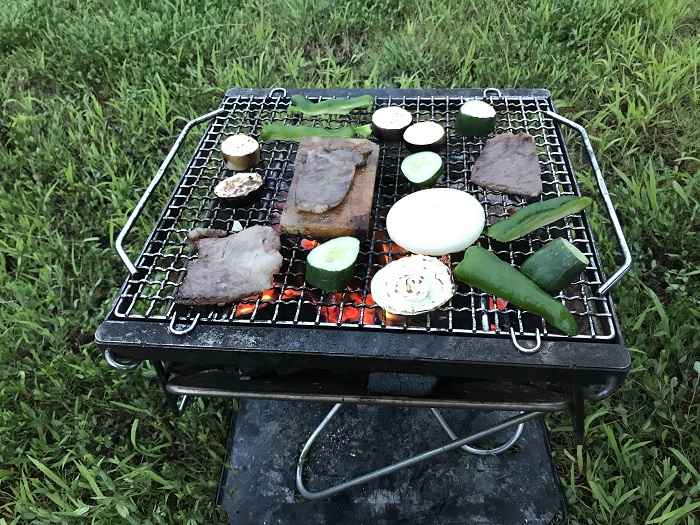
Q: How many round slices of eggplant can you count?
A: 4